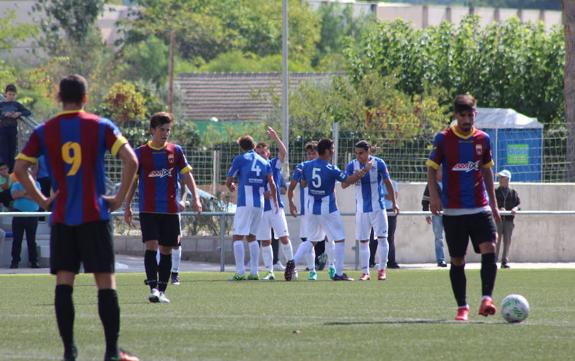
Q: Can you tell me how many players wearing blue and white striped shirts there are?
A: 5